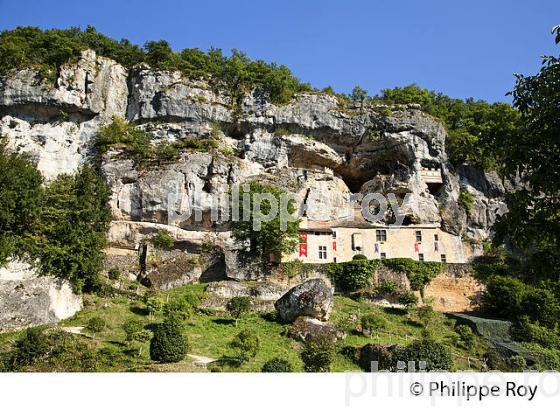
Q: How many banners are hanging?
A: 5